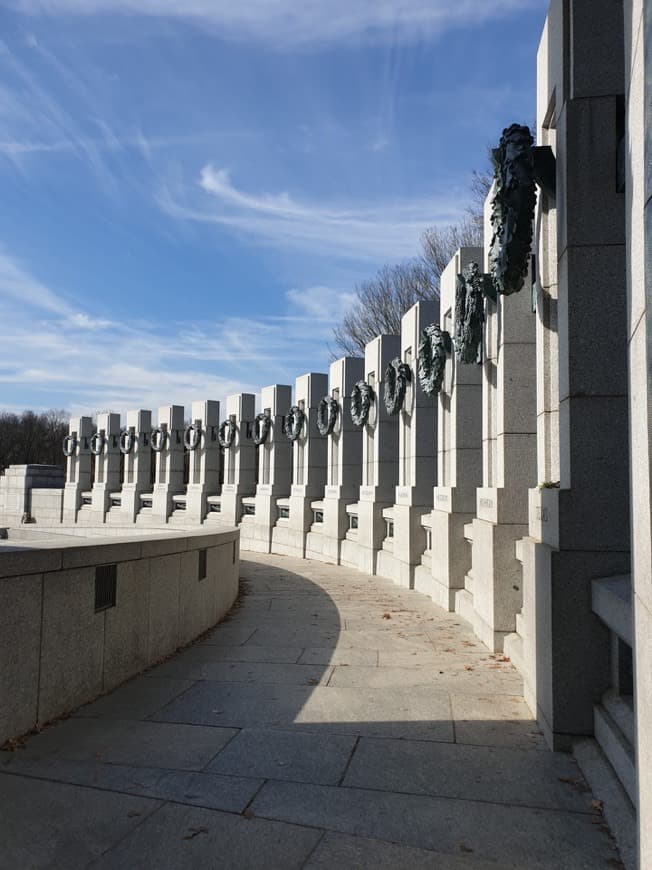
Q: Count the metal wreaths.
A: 14